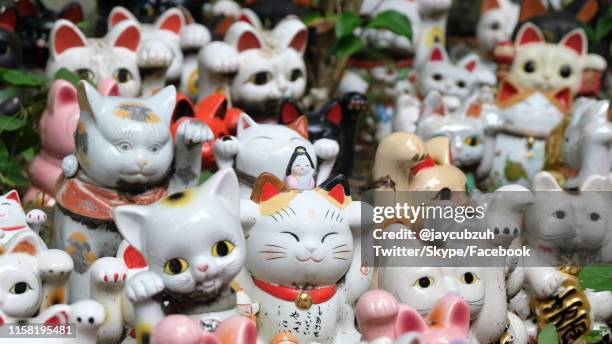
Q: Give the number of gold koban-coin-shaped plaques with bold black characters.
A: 1